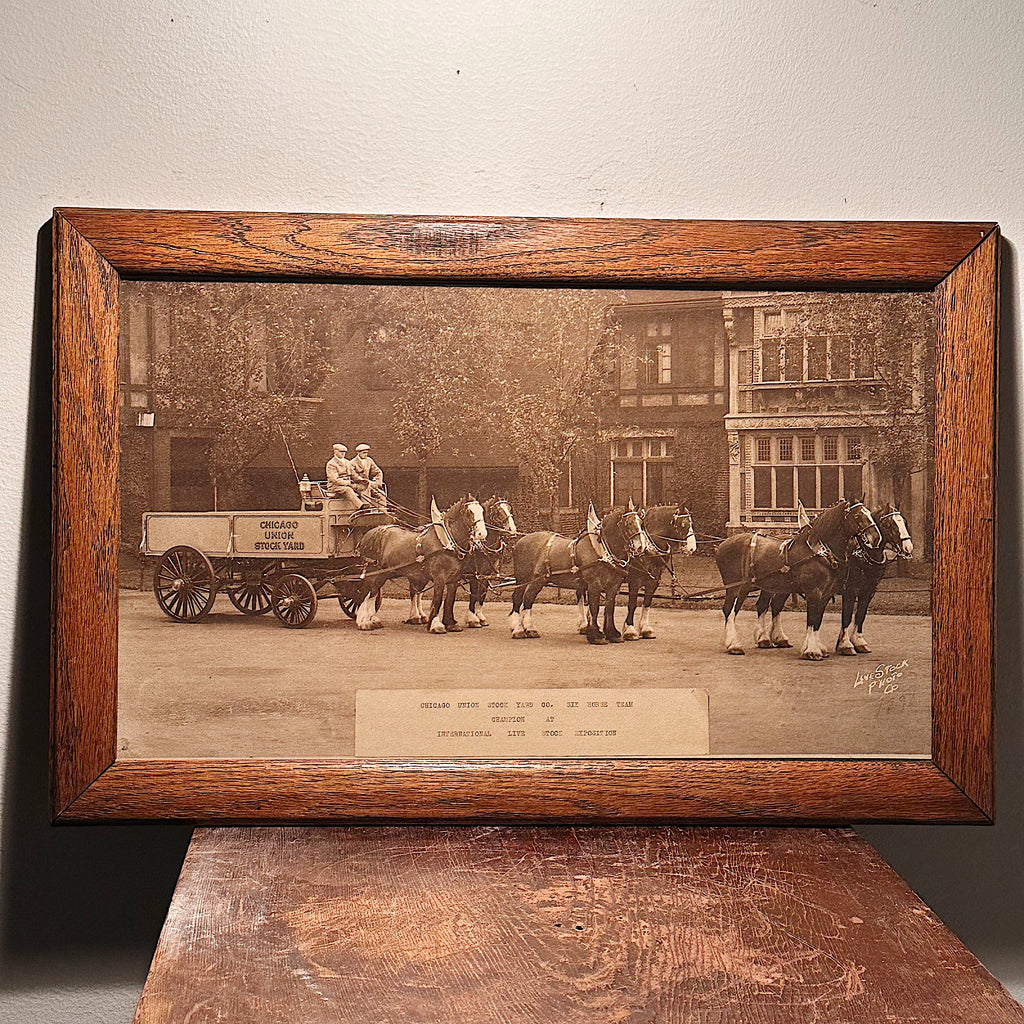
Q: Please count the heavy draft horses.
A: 6